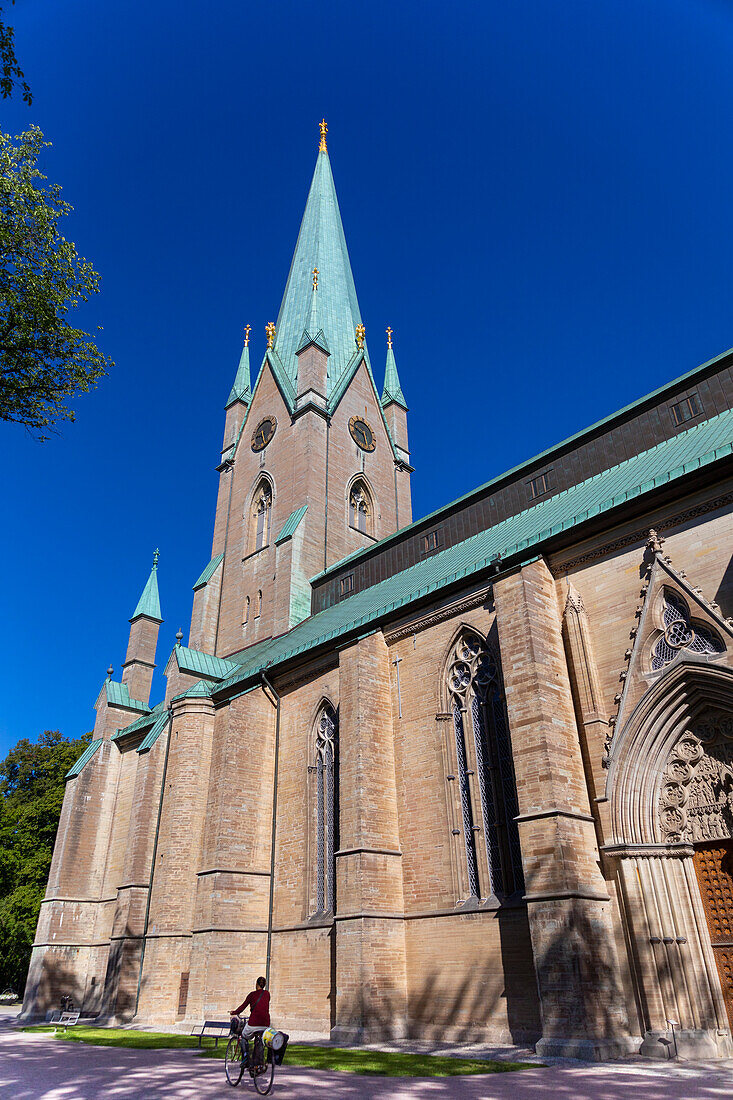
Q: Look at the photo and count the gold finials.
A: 6